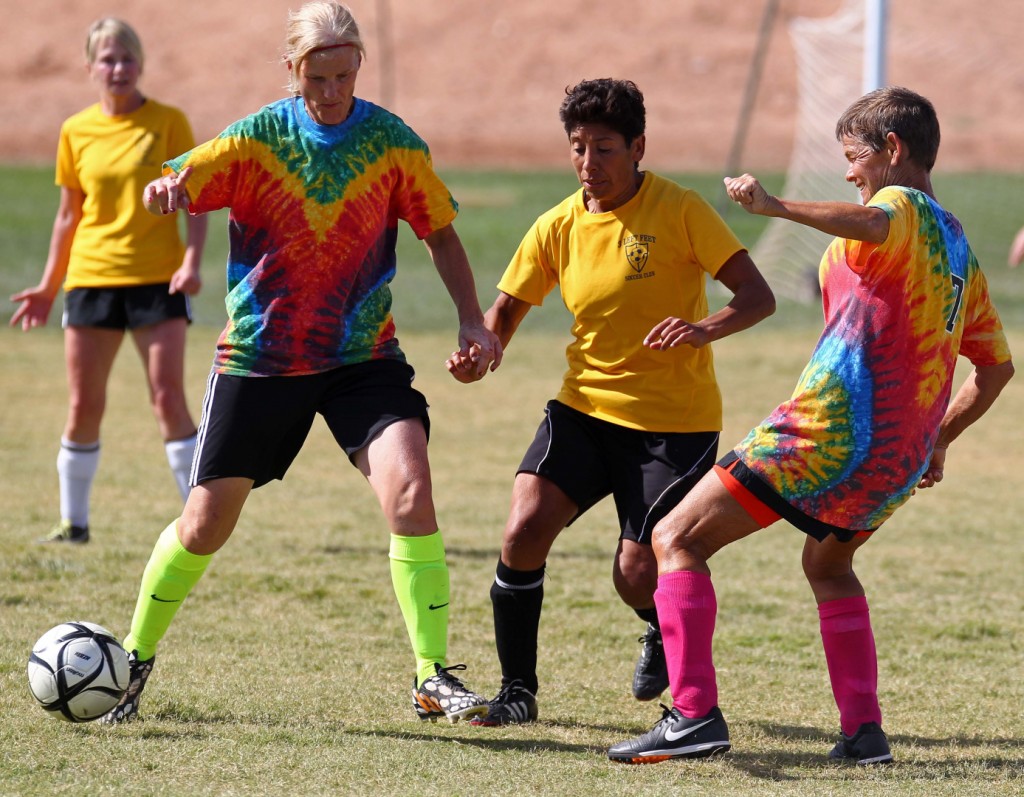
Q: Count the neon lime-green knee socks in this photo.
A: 2